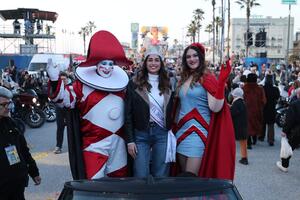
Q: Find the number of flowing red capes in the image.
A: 1